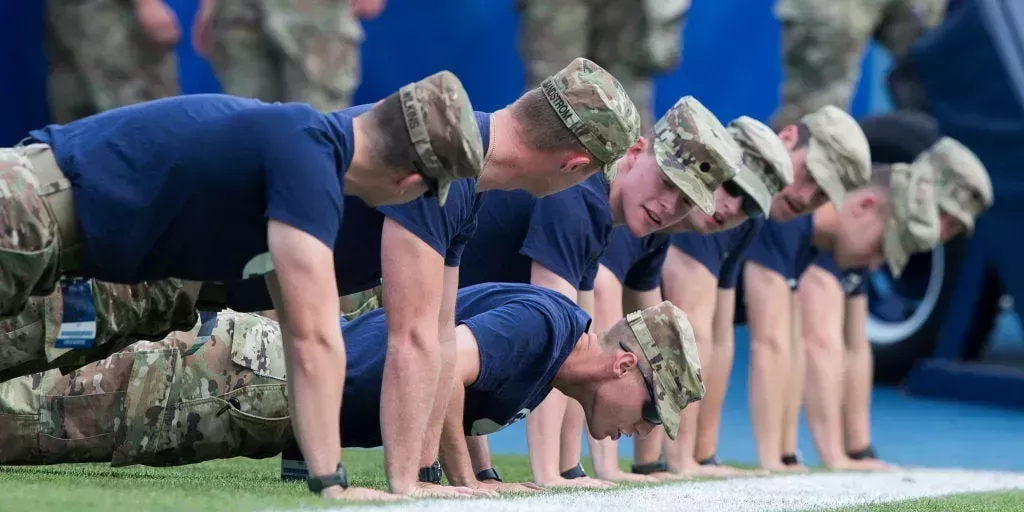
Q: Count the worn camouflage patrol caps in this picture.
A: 8